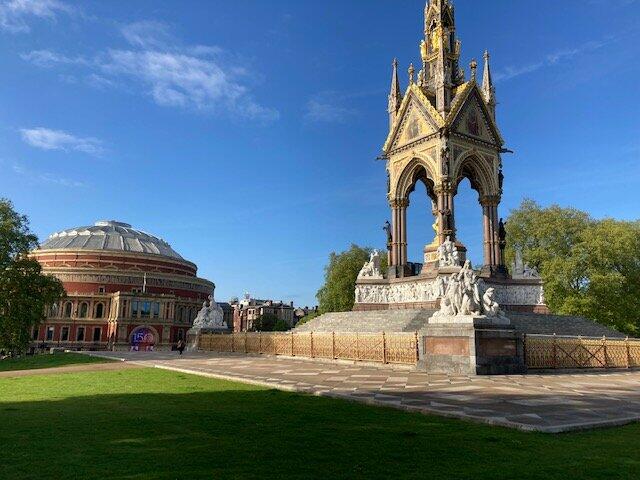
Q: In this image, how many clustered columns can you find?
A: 3